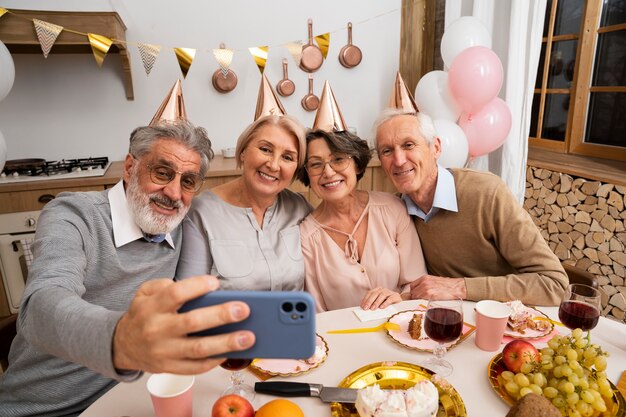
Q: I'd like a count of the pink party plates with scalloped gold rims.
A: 3